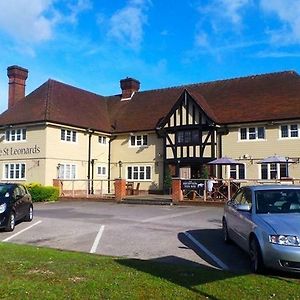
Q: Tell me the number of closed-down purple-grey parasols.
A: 0